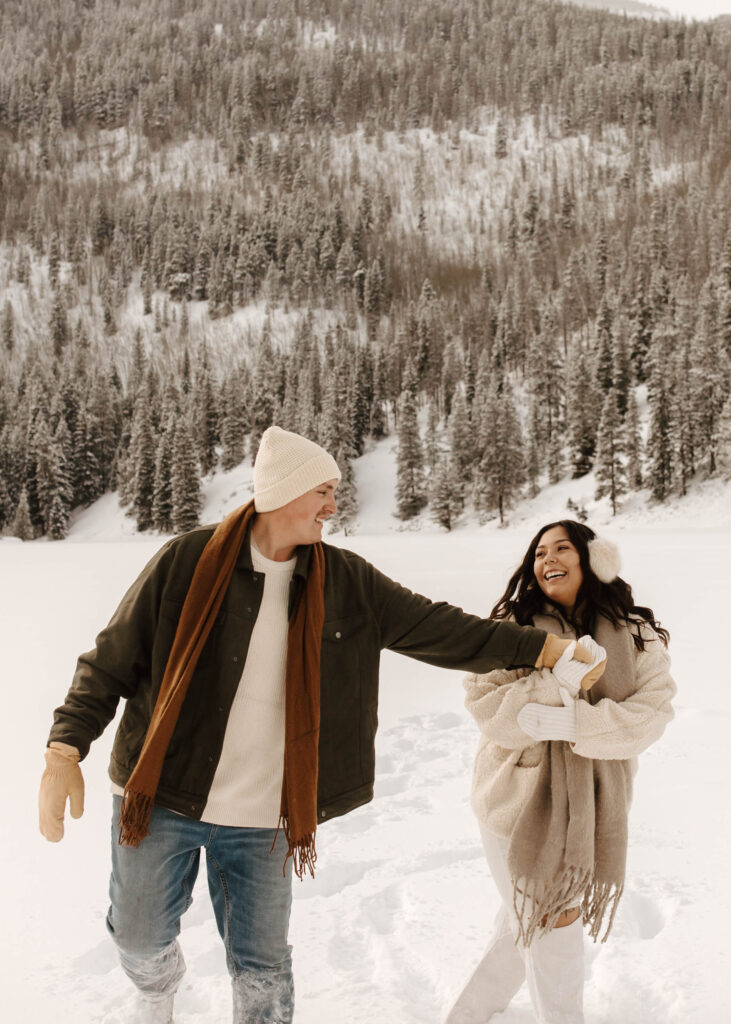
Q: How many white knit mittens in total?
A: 2